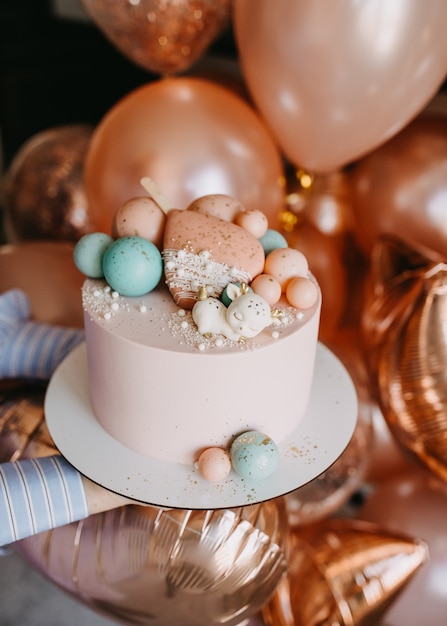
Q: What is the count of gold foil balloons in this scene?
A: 3